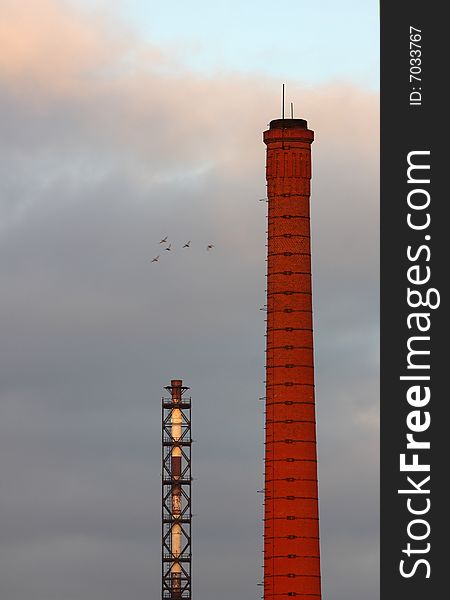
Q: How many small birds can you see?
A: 5